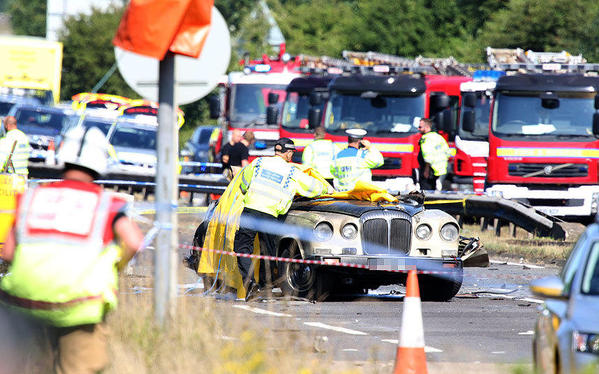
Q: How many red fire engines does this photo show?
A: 5